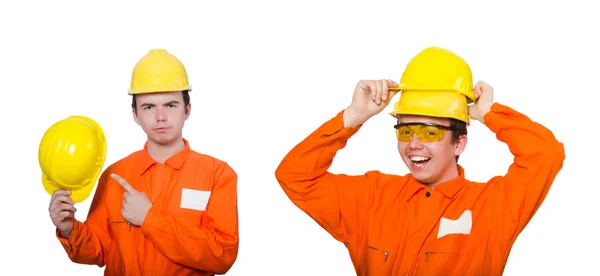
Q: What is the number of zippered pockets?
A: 3